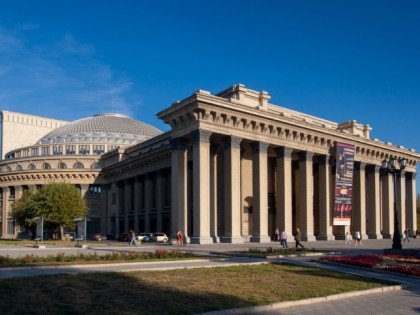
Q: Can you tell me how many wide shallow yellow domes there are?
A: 0